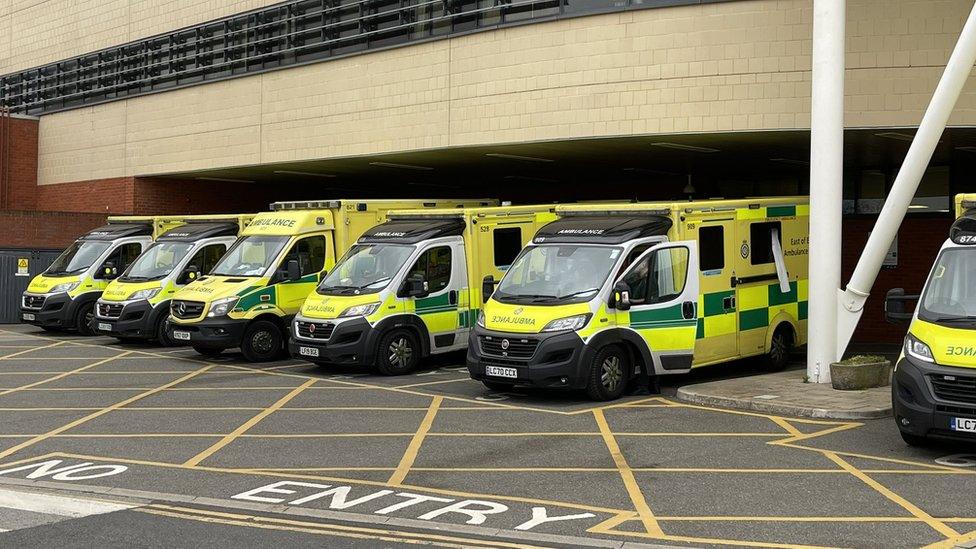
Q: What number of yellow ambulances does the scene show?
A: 6